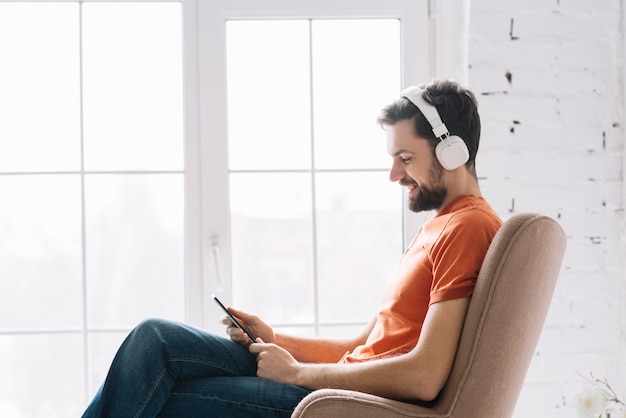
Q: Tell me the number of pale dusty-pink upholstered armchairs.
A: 1